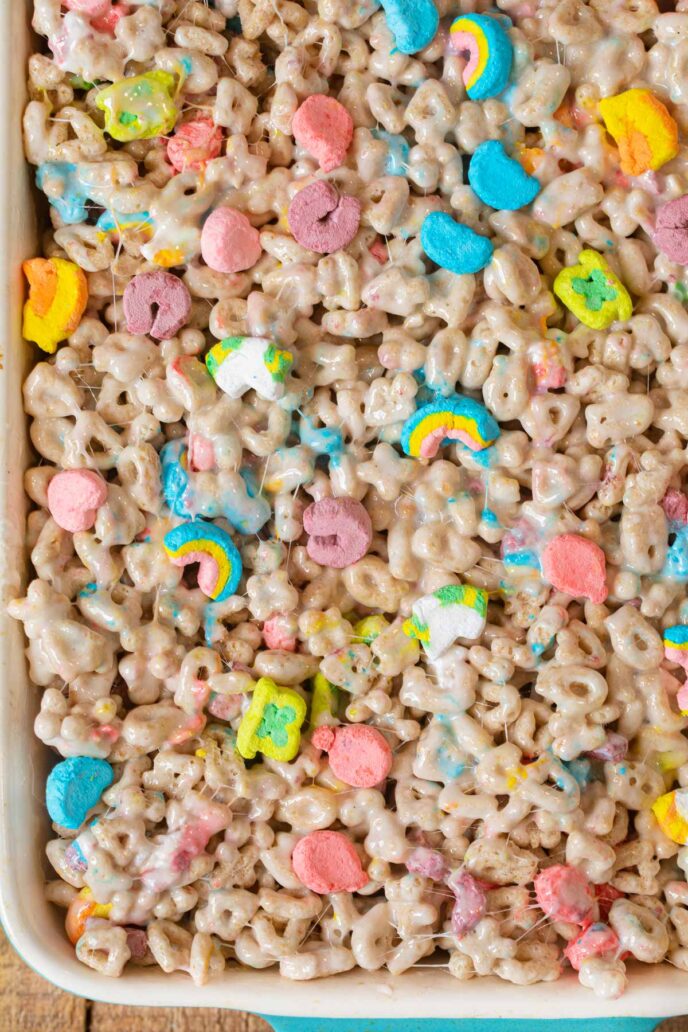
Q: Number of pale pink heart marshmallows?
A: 2